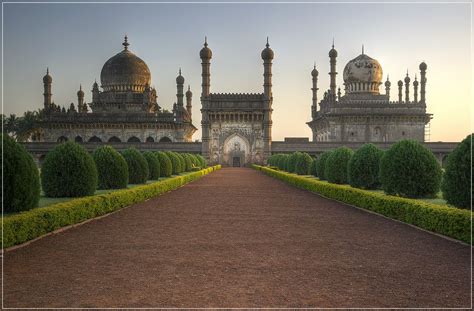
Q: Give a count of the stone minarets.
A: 13